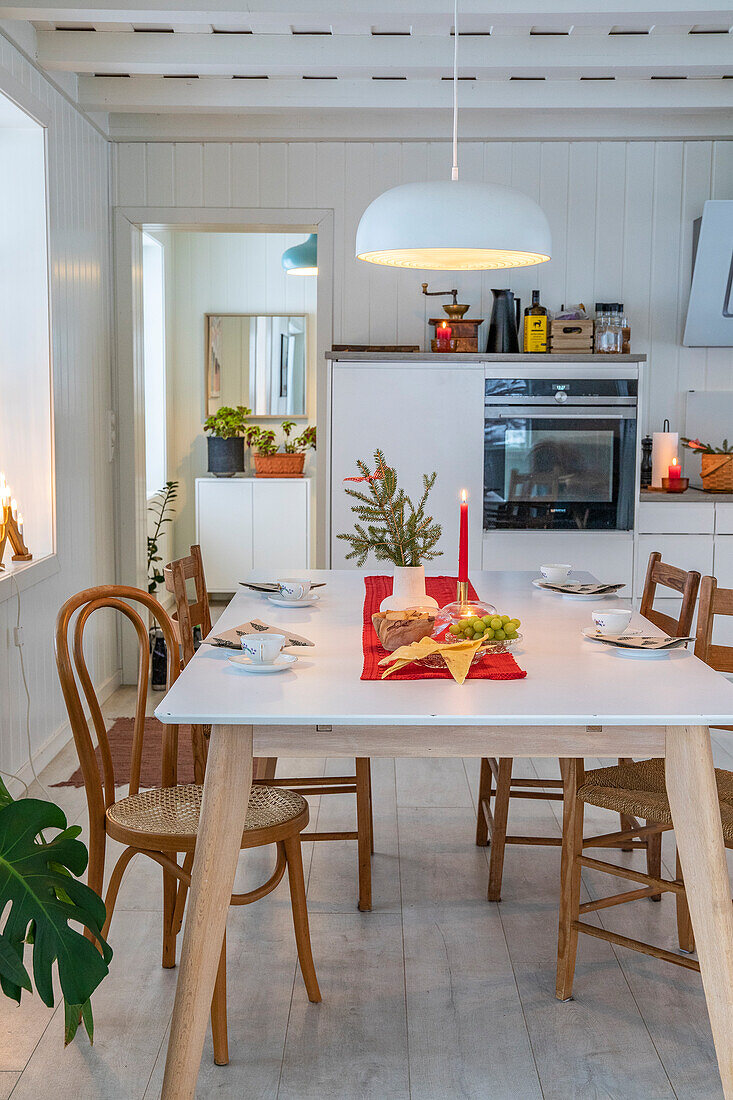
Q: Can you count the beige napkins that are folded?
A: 4